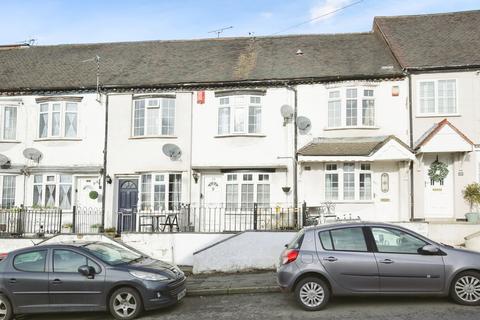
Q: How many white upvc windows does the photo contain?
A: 11